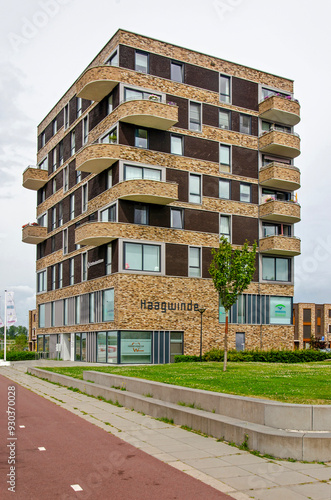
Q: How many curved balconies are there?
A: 12